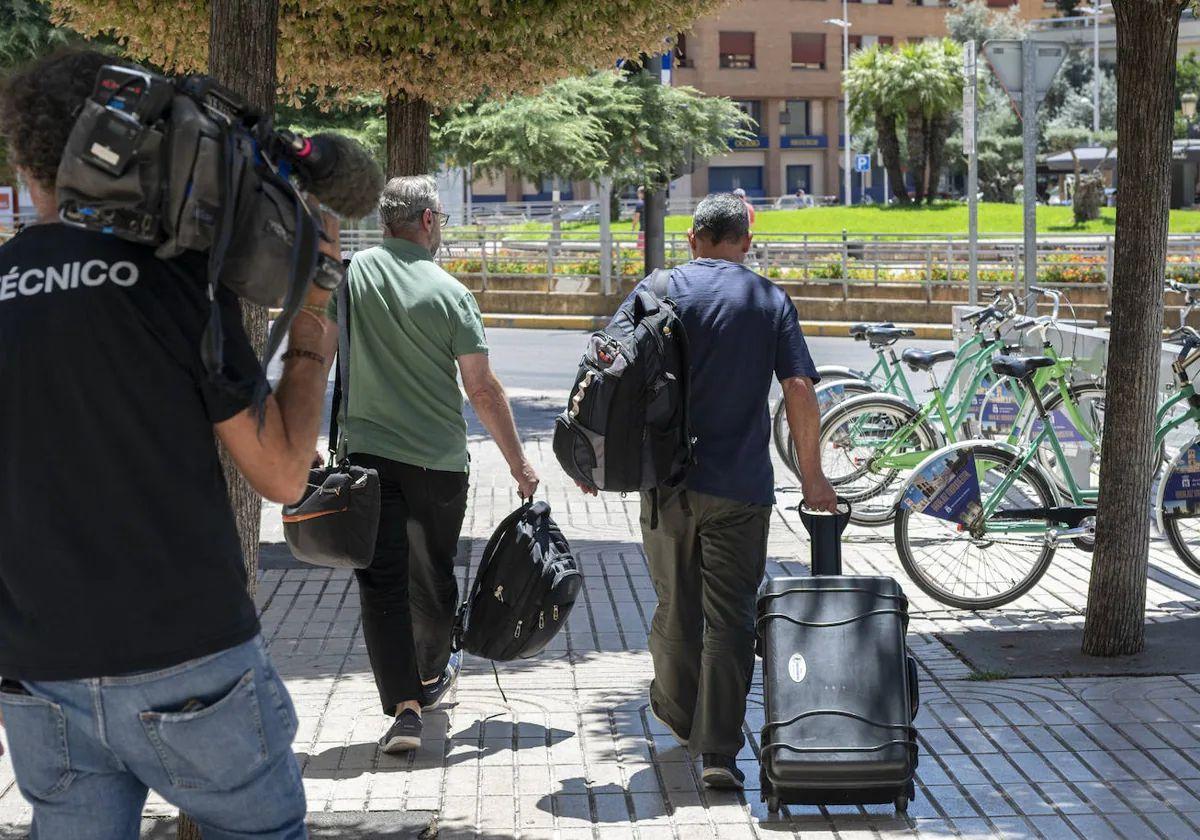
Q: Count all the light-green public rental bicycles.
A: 4